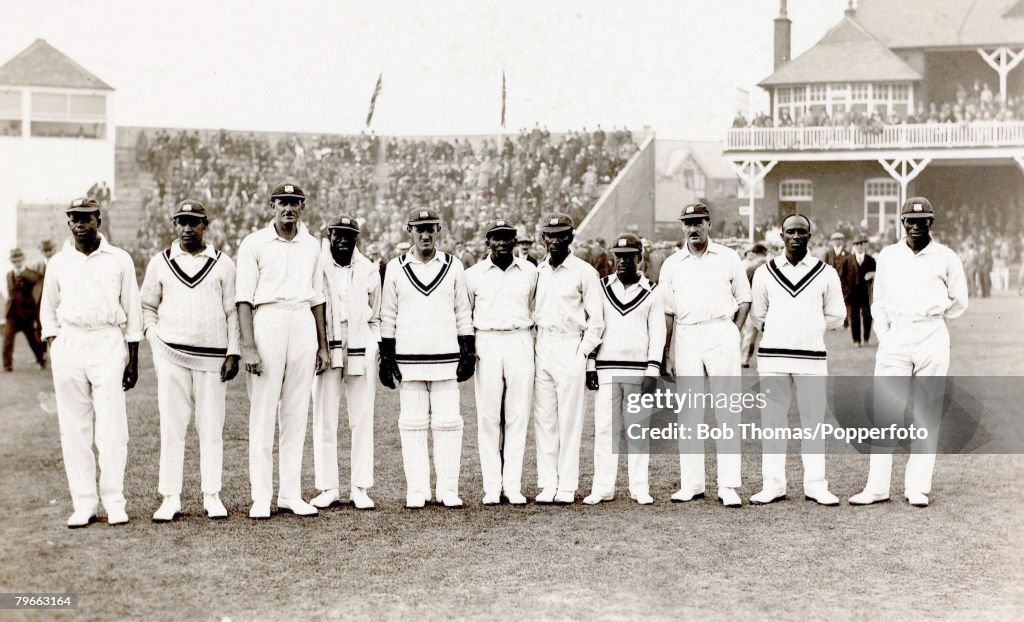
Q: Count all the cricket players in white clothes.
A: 11